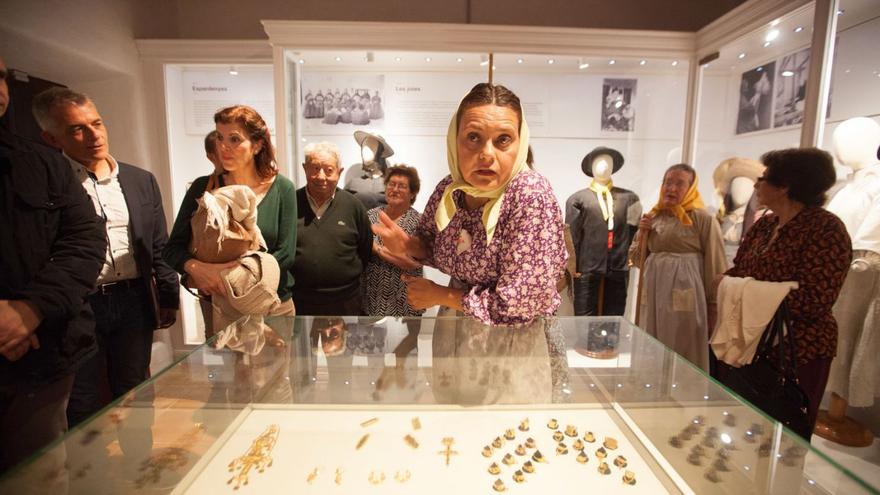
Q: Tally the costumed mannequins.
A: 4